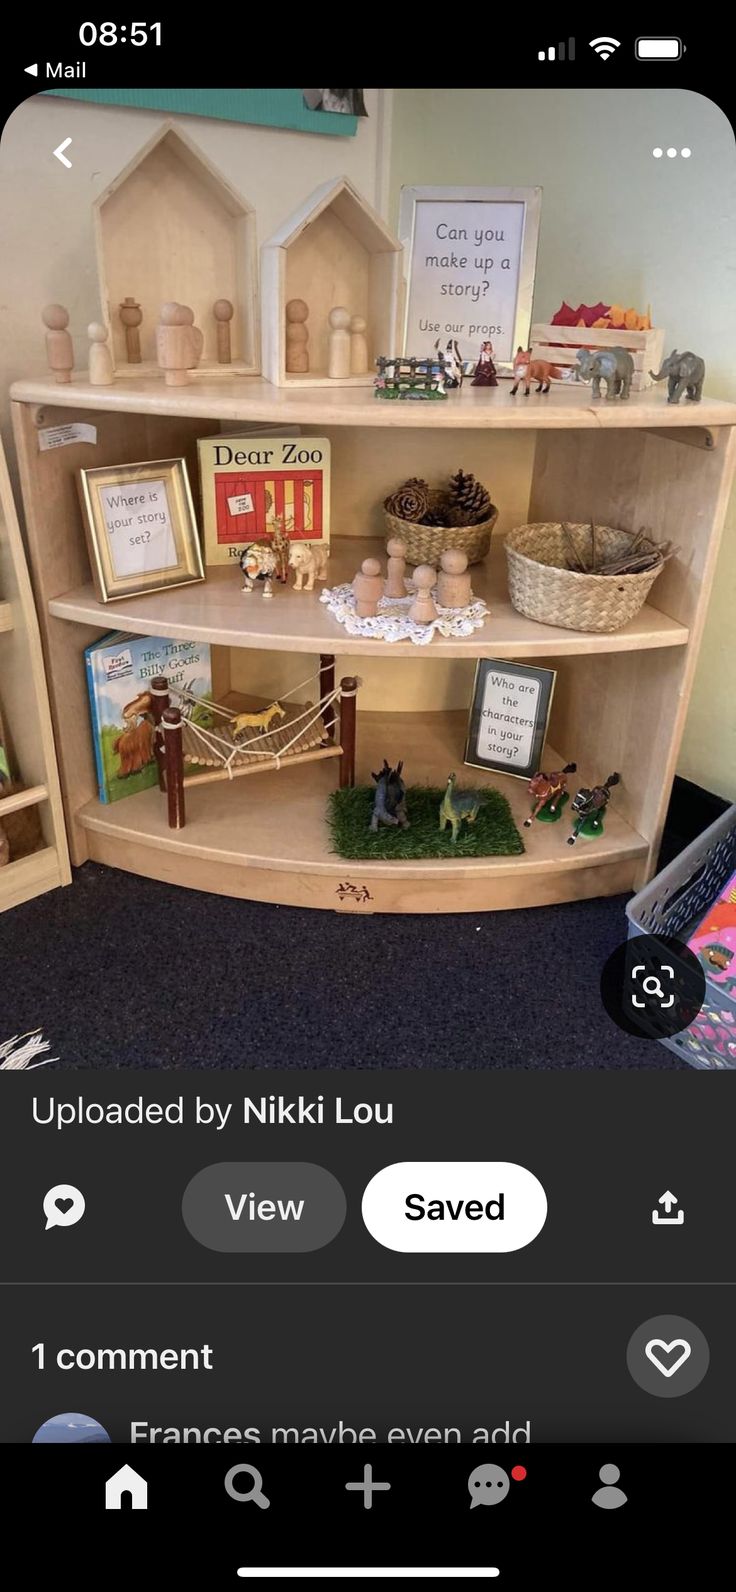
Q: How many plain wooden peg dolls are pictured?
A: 13